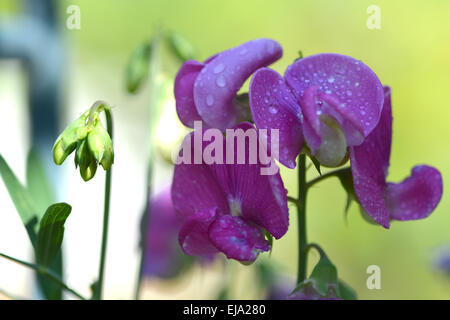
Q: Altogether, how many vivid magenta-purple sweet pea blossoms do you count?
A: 4